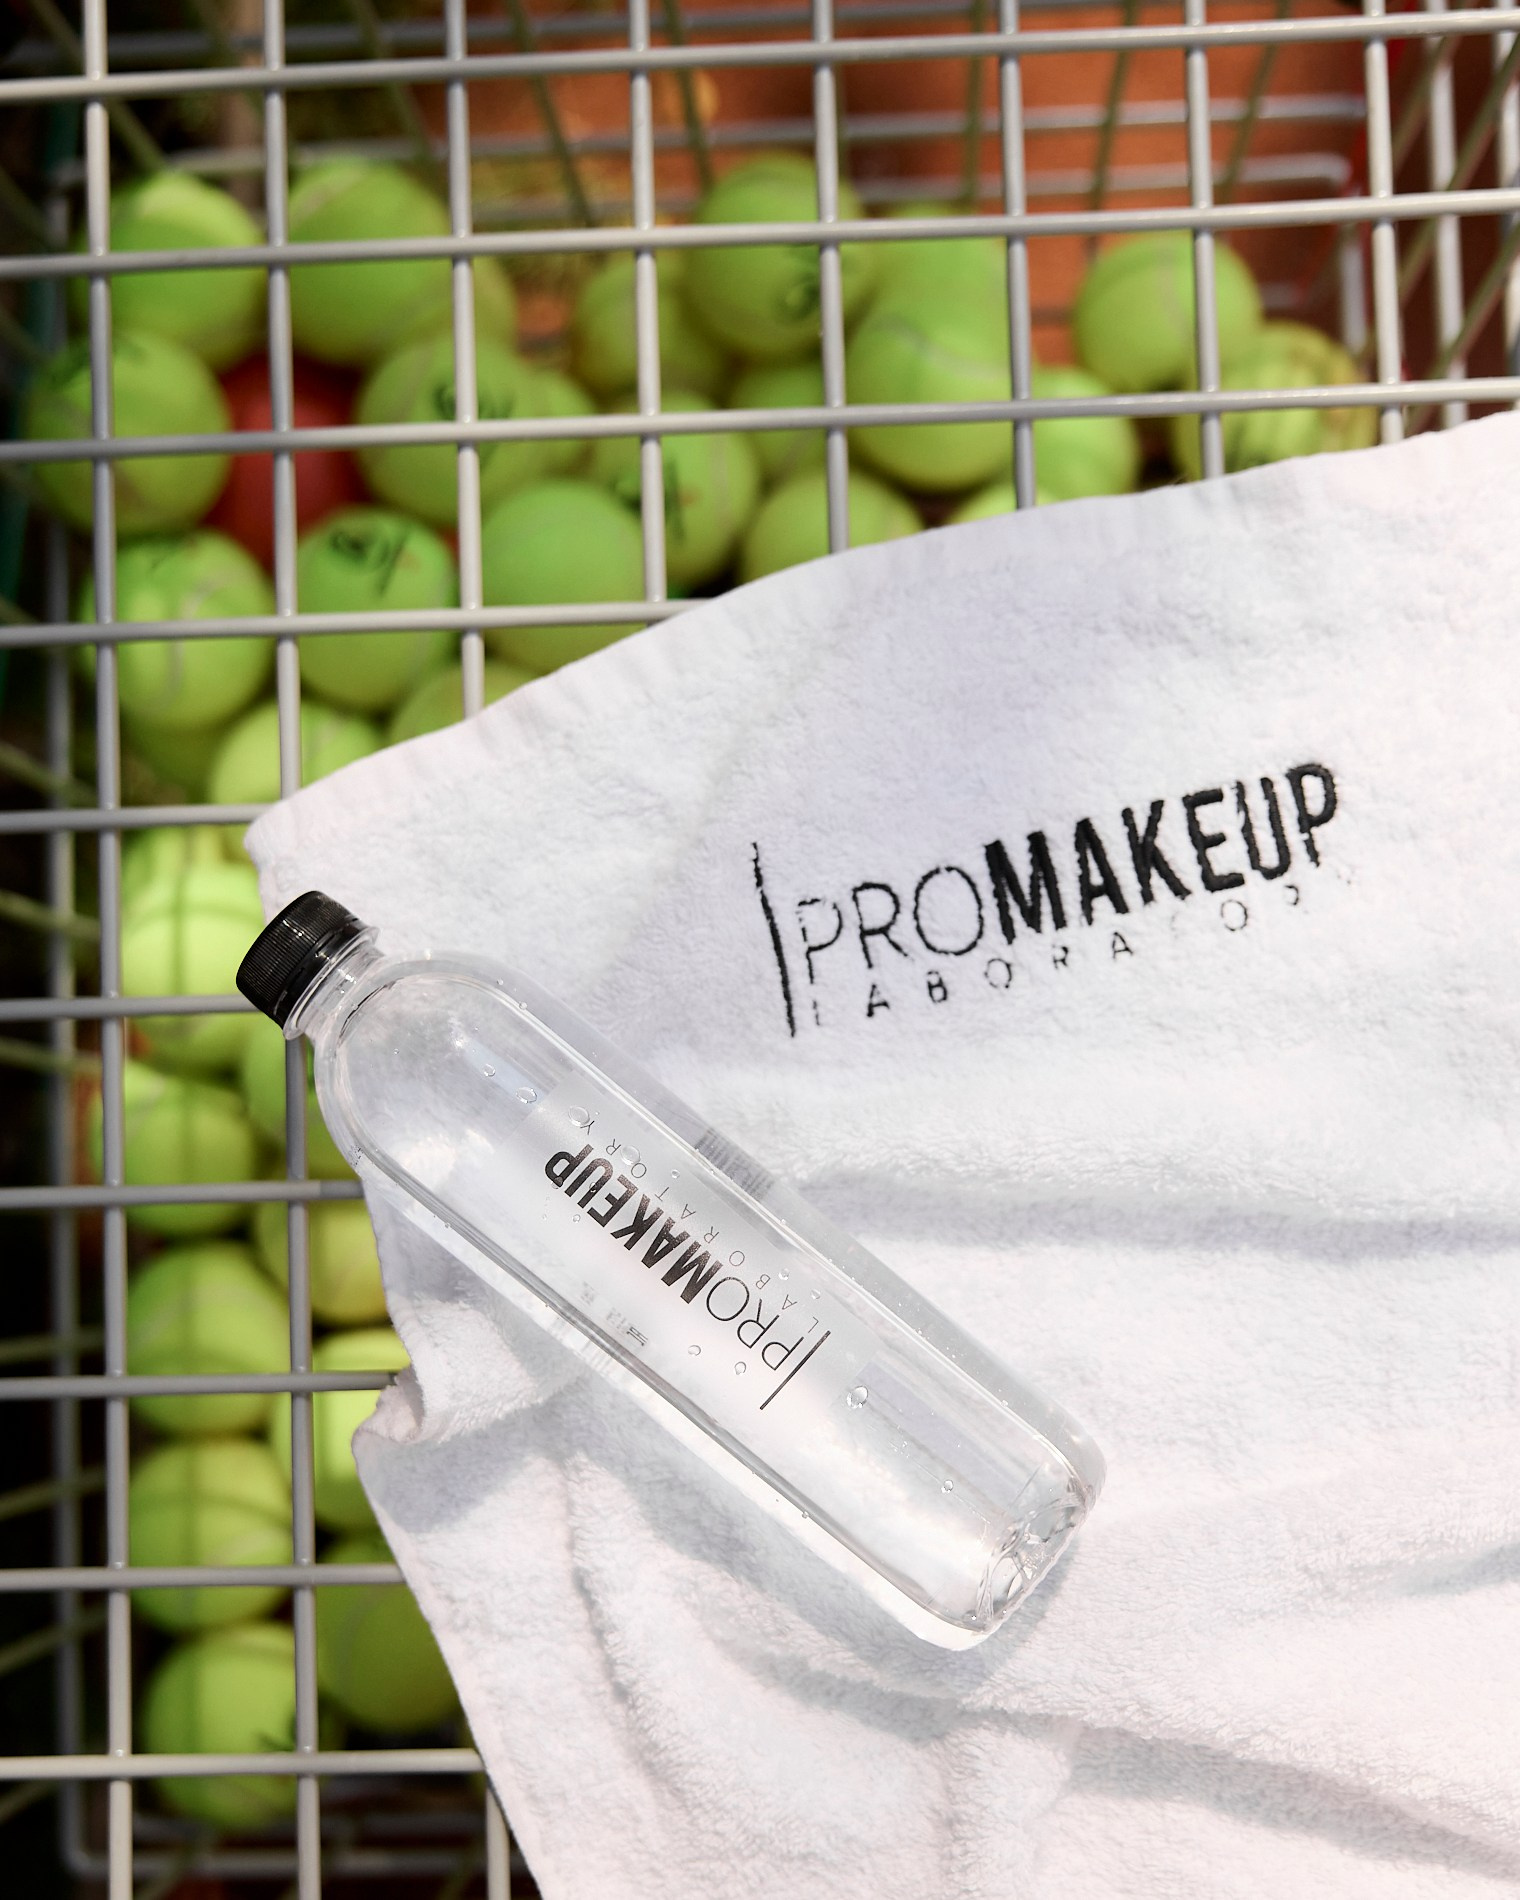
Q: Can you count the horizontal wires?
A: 10